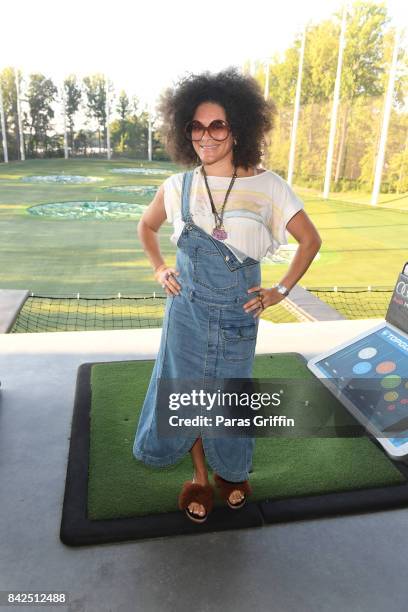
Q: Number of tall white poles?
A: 9